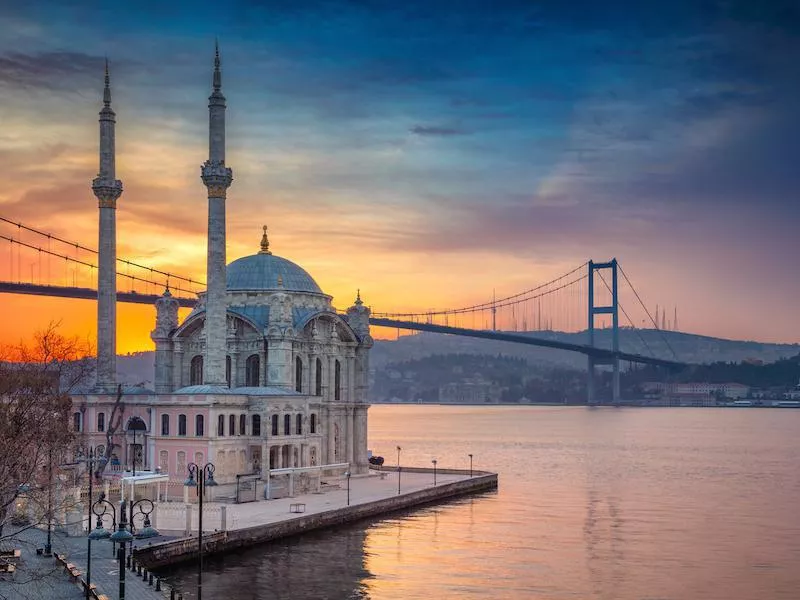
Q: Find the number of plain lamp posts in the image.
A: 4